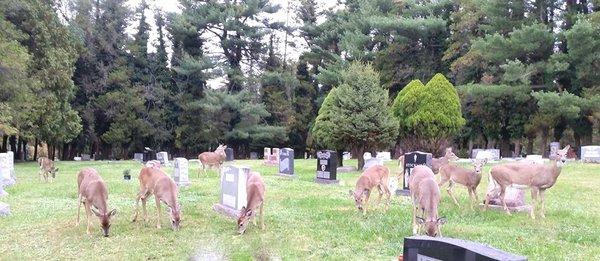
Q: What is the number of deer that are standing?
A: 10